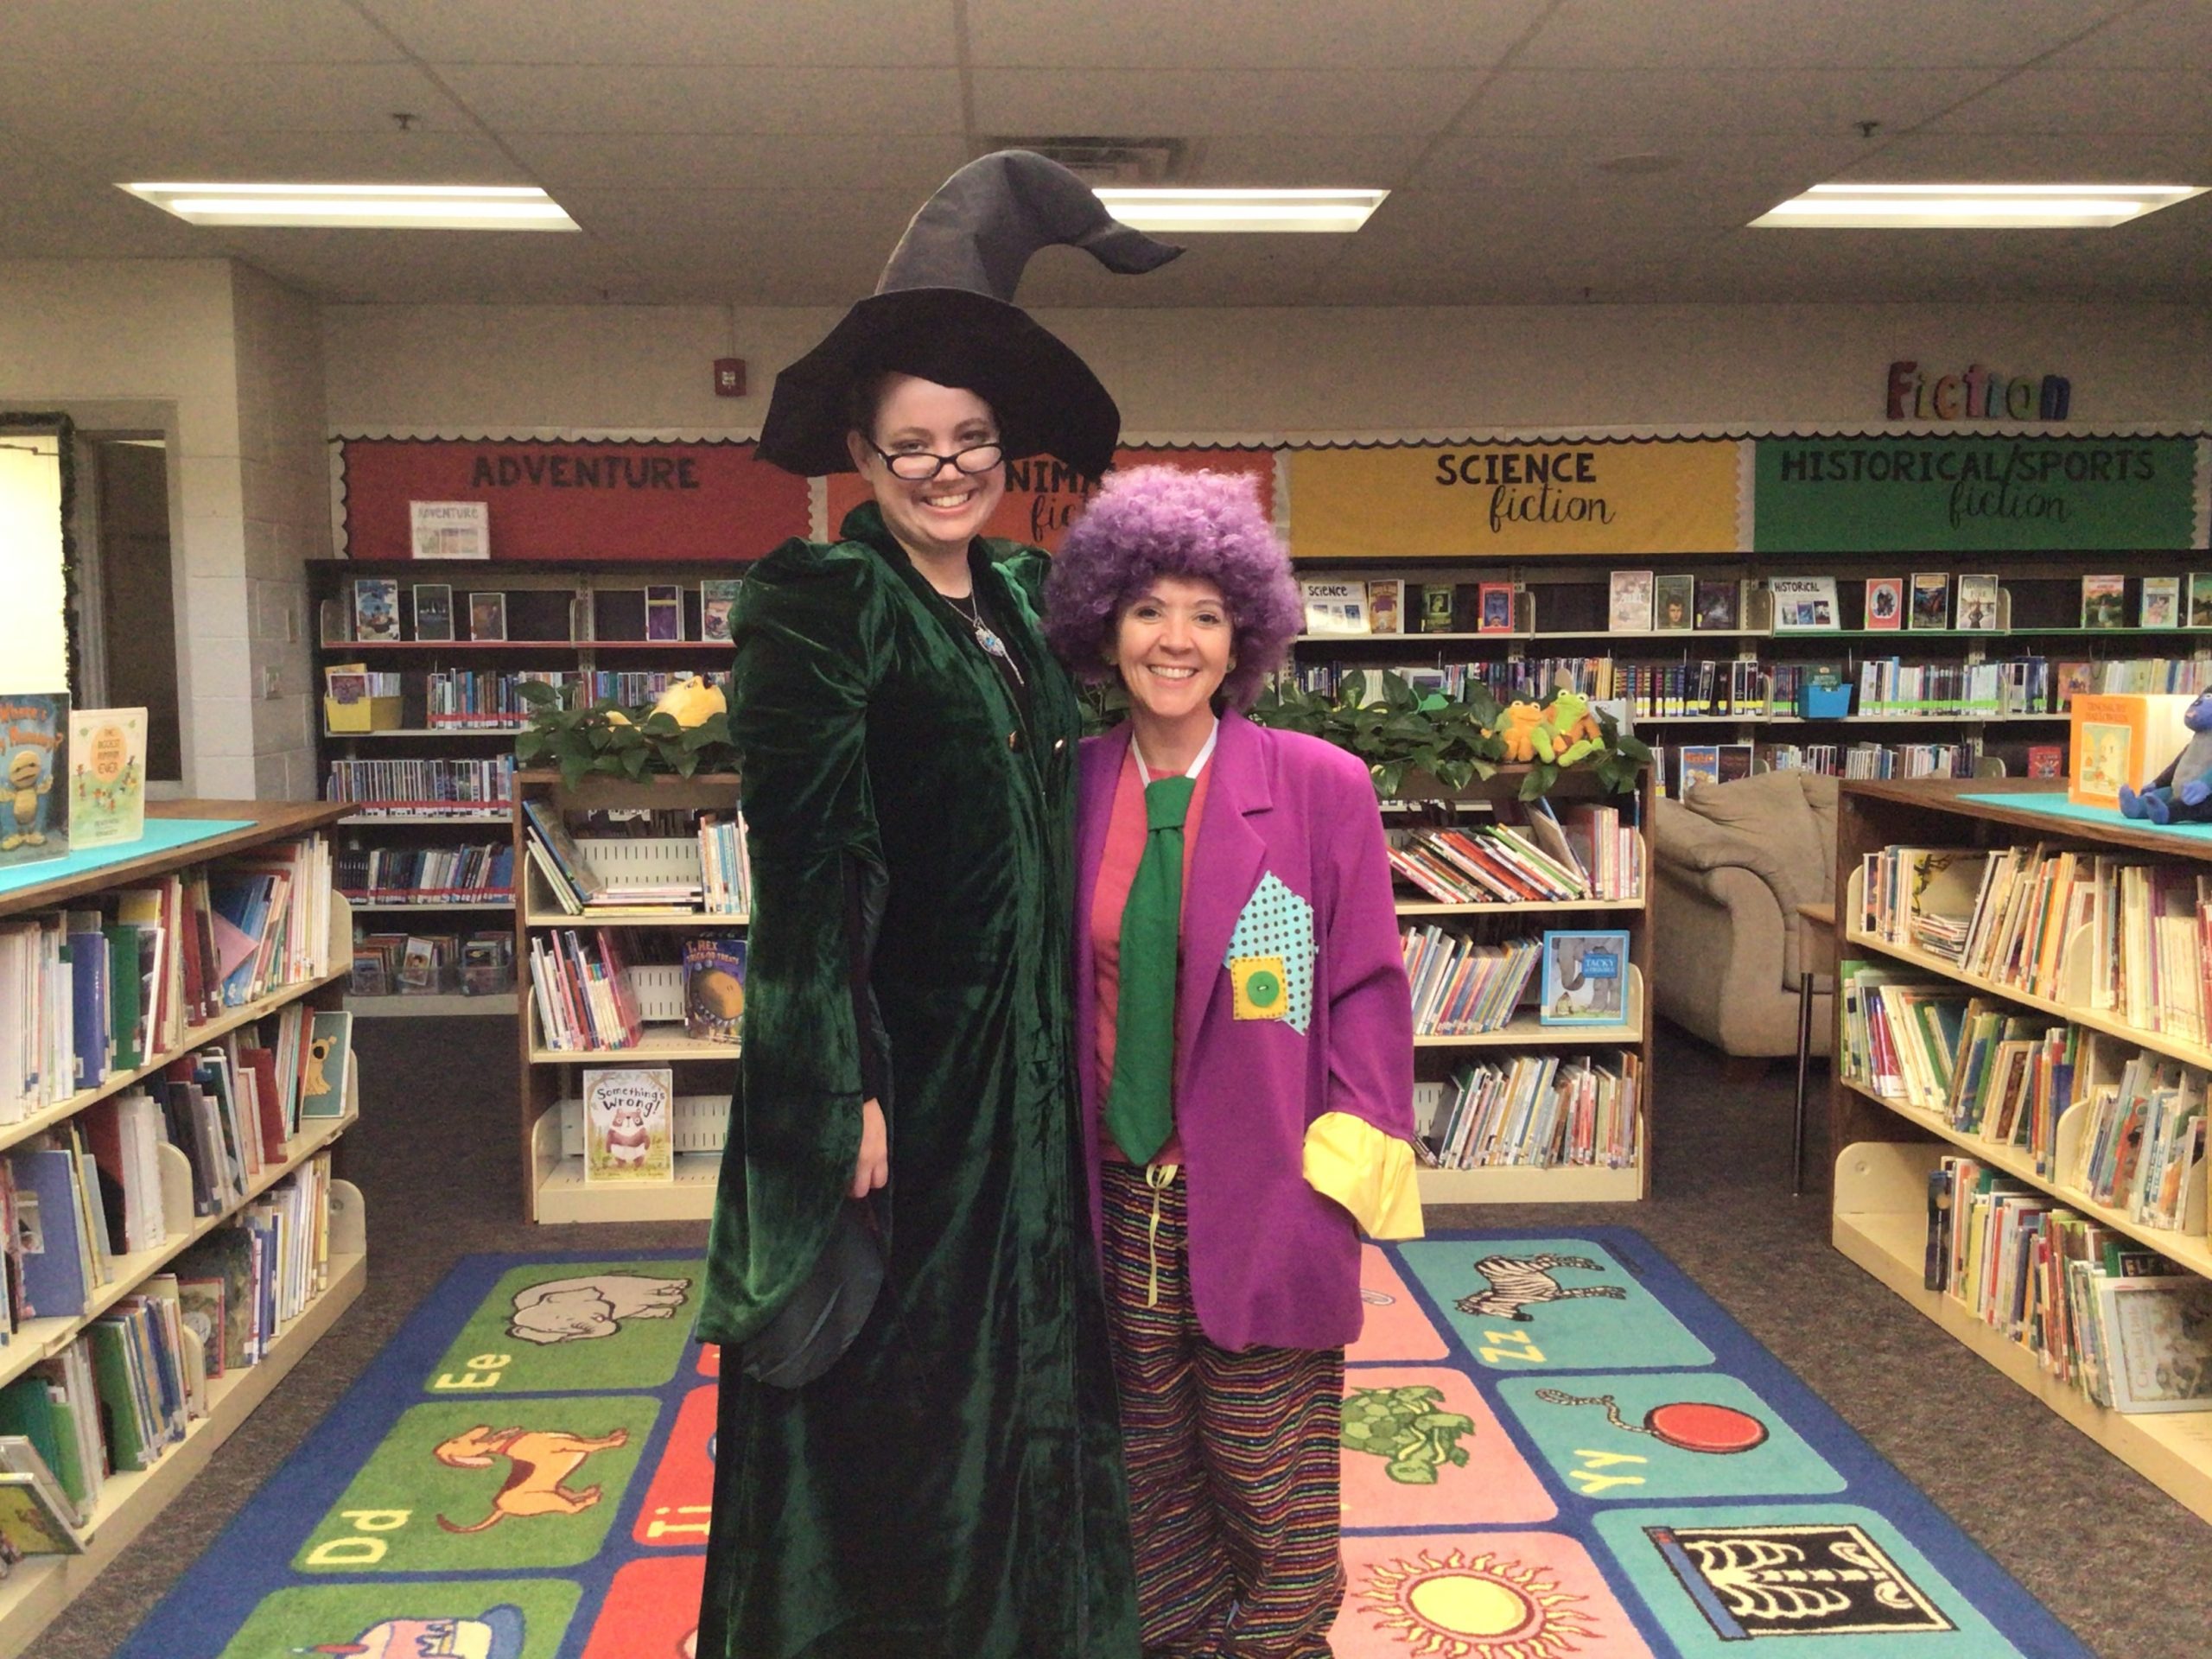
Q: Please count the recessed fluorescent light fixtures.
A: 3